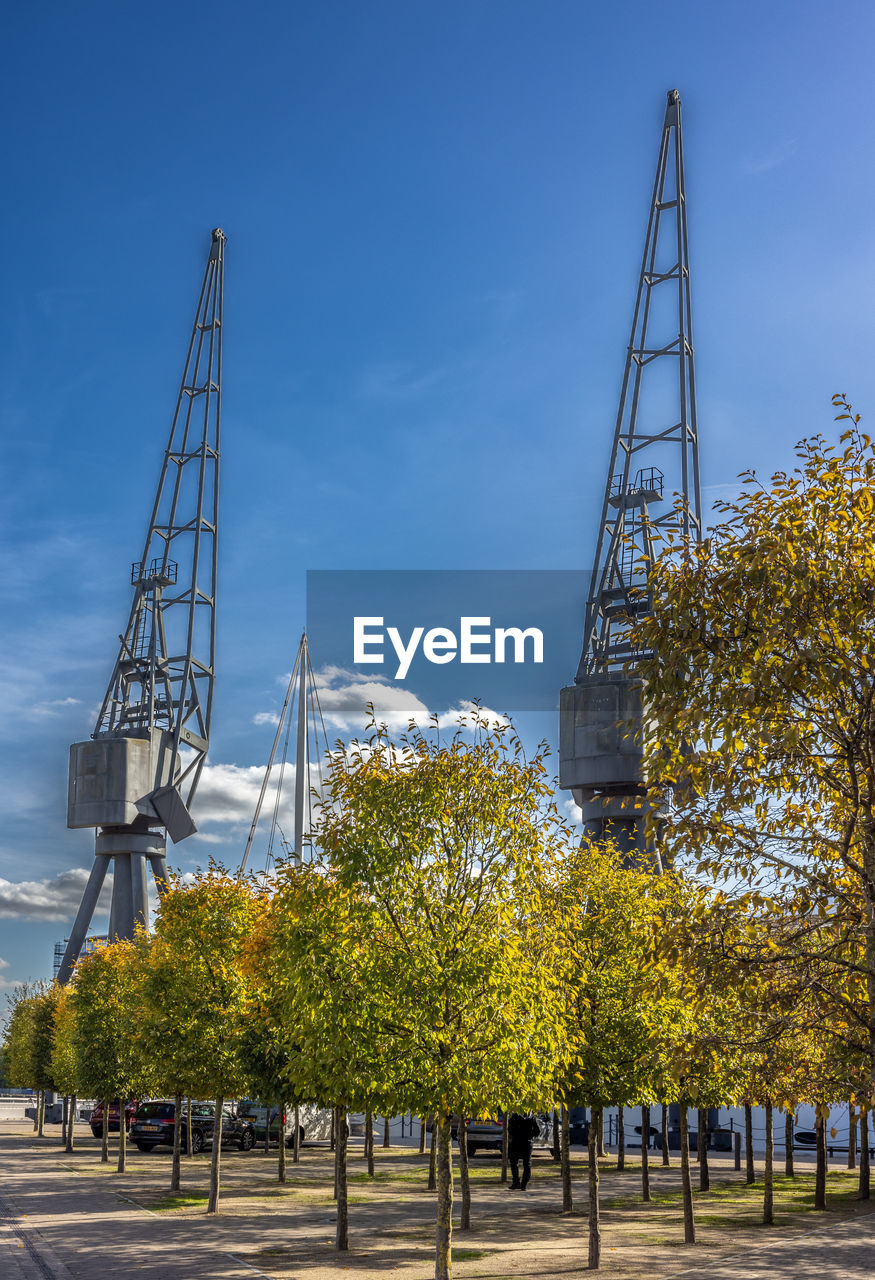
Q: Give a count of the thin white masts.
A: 1